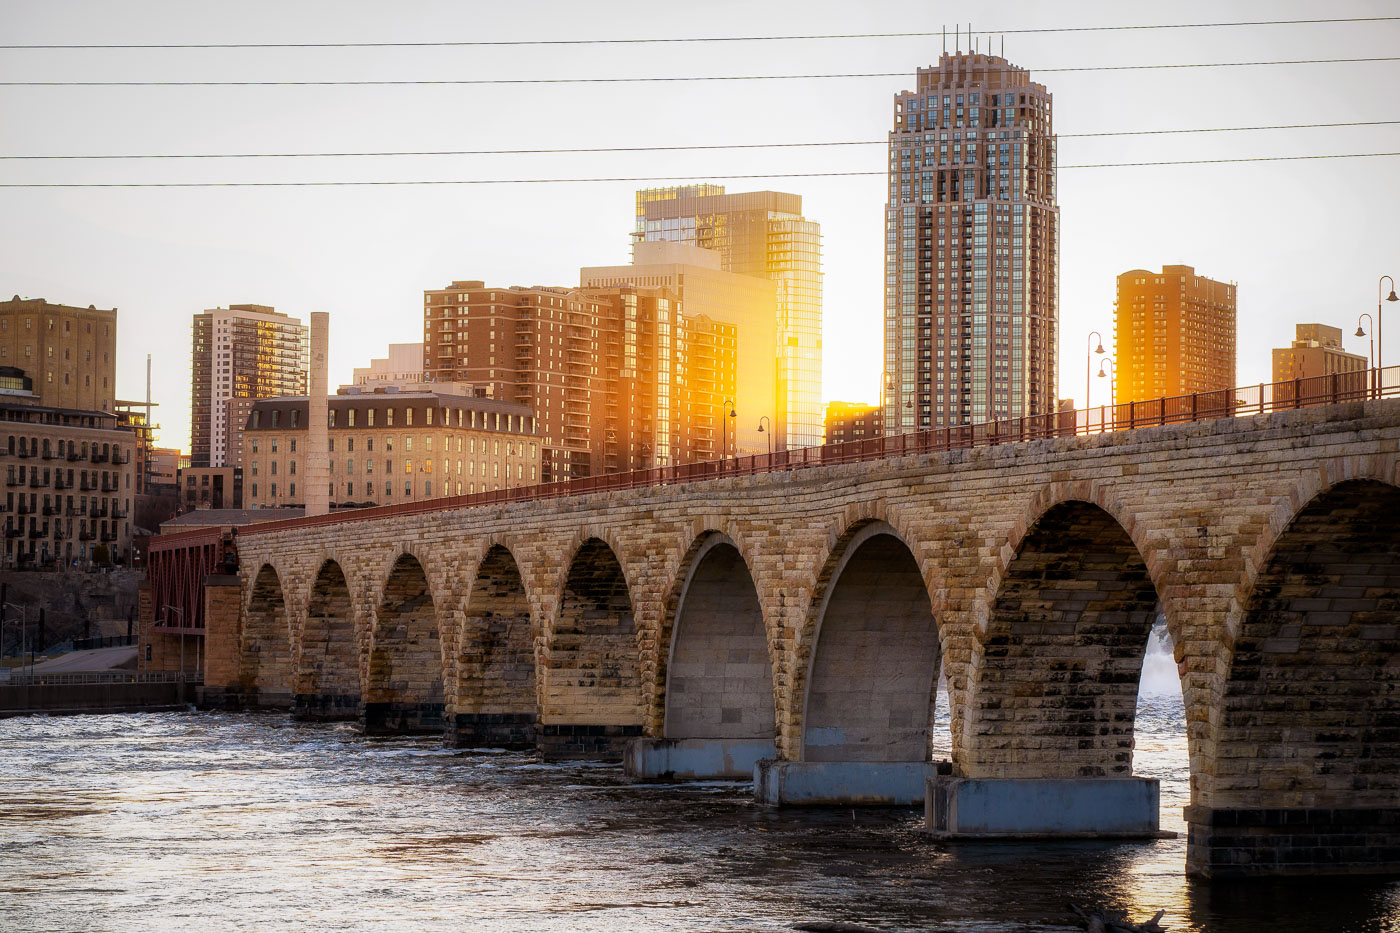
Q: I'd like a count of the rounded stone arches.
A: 9